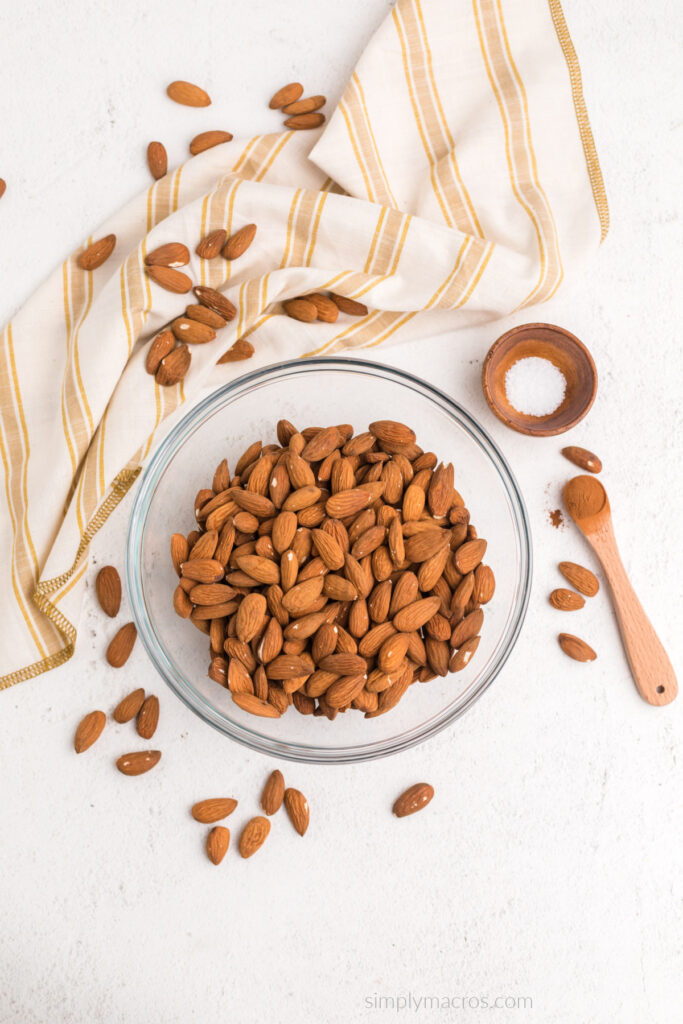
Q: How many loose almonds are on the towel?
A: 14